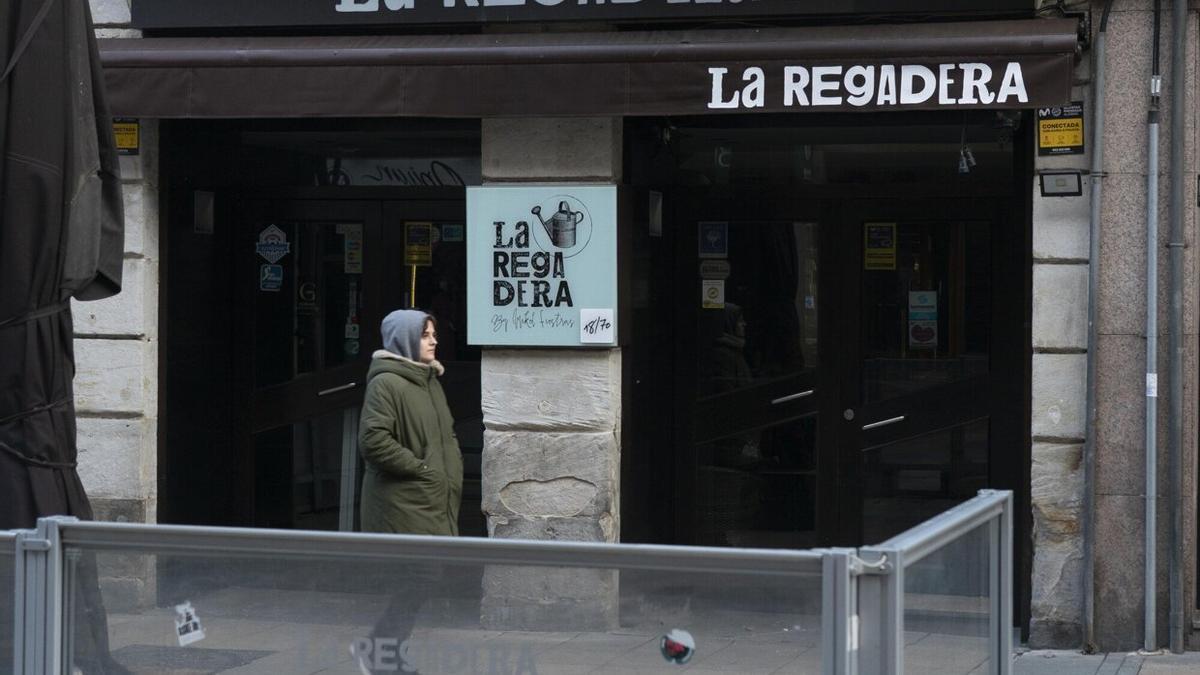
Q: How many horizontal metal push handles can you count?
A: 3